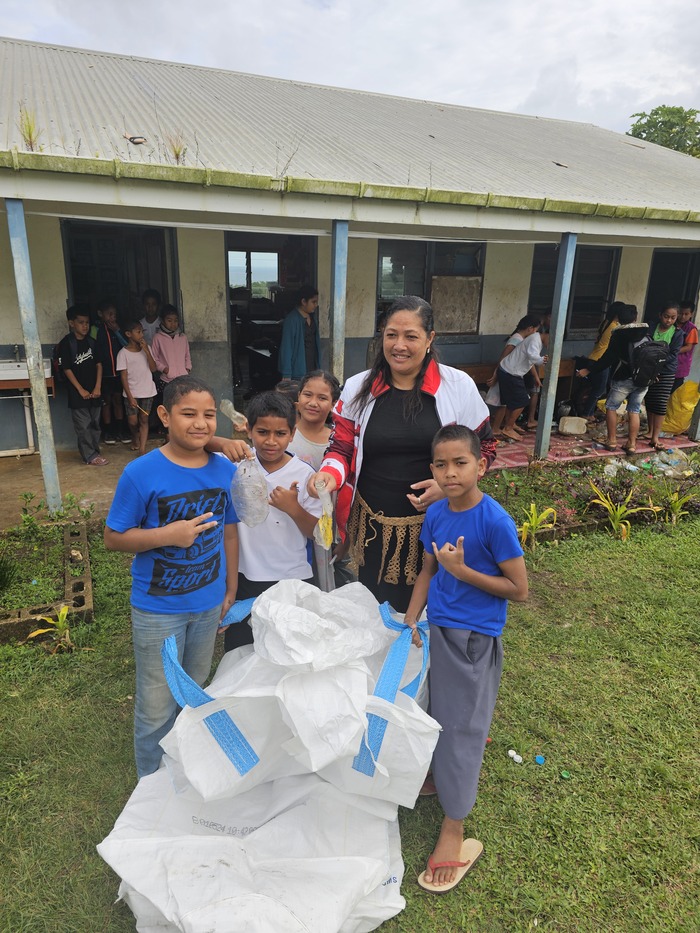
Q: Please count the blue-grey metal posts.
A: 3